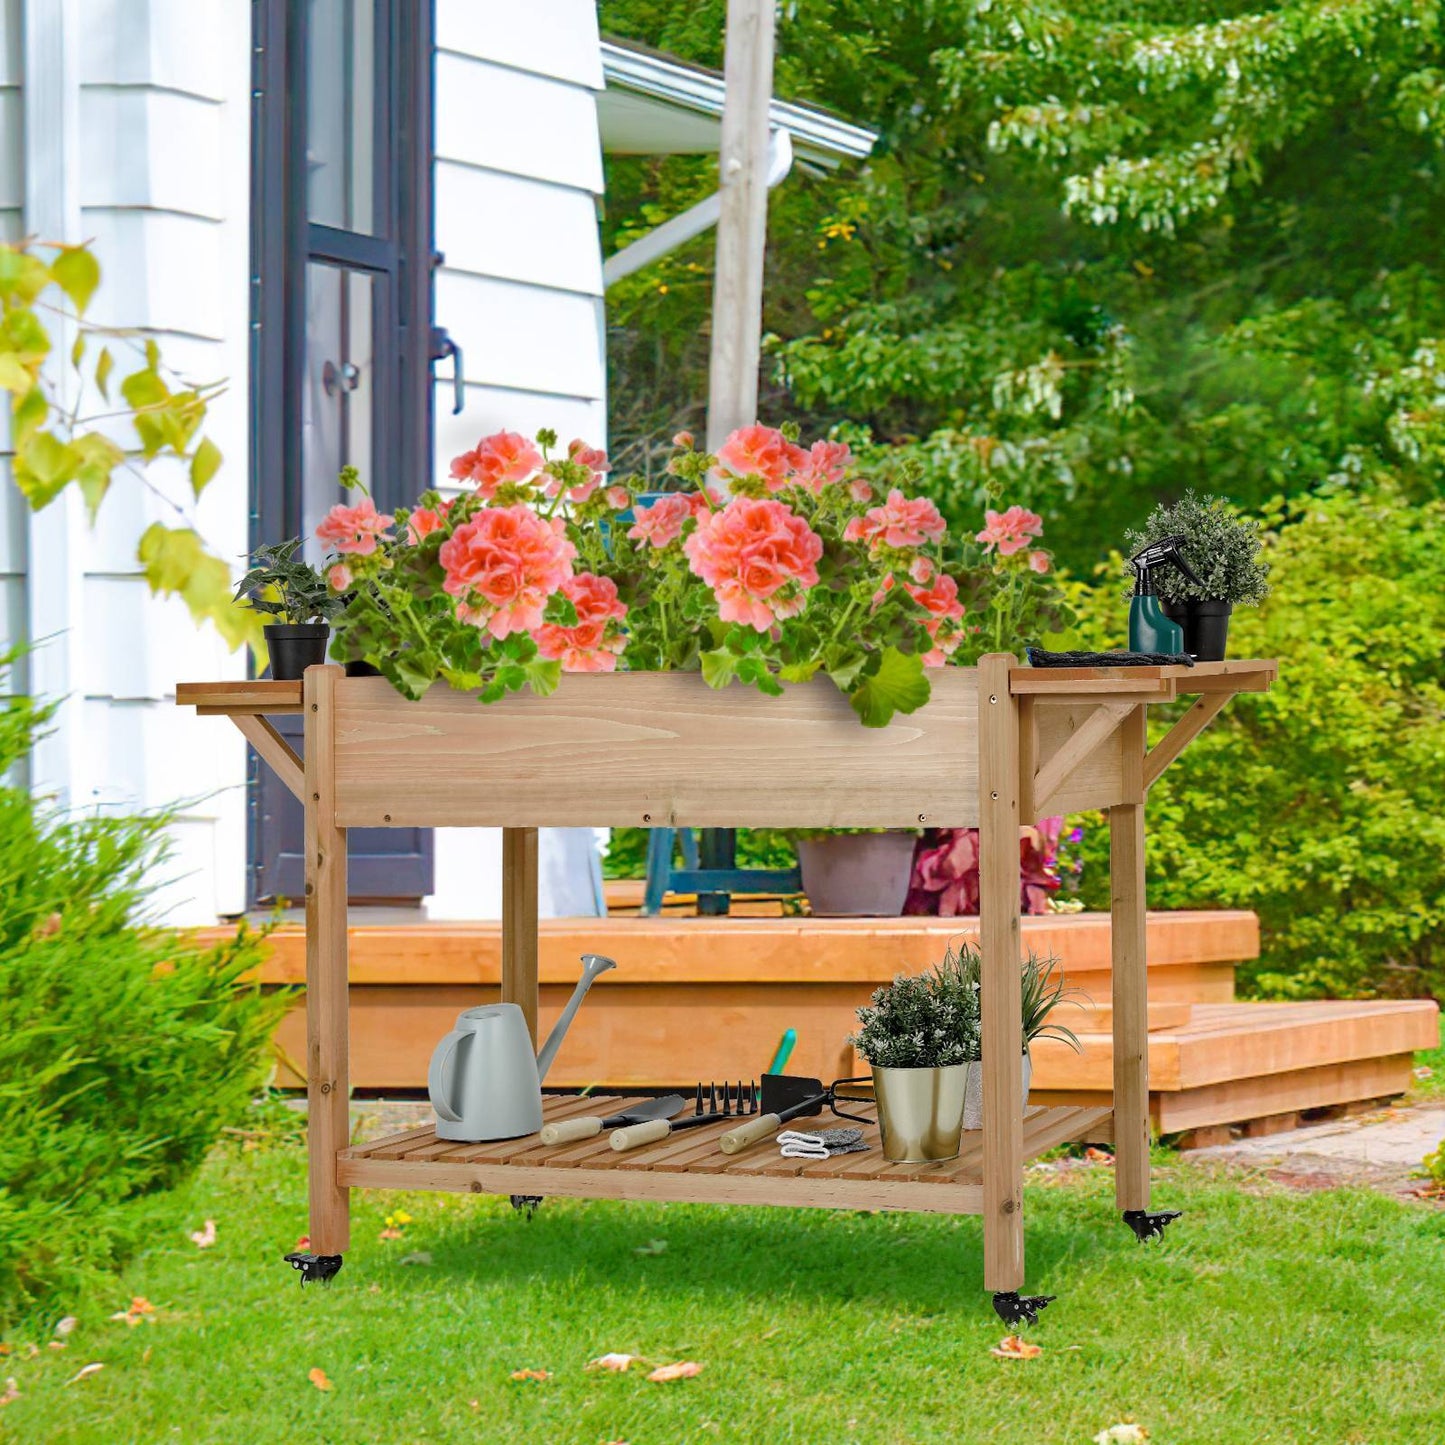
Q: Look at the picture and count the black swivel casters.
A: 4